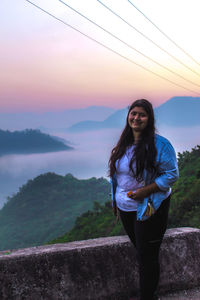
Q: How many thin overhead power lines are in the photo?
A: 4